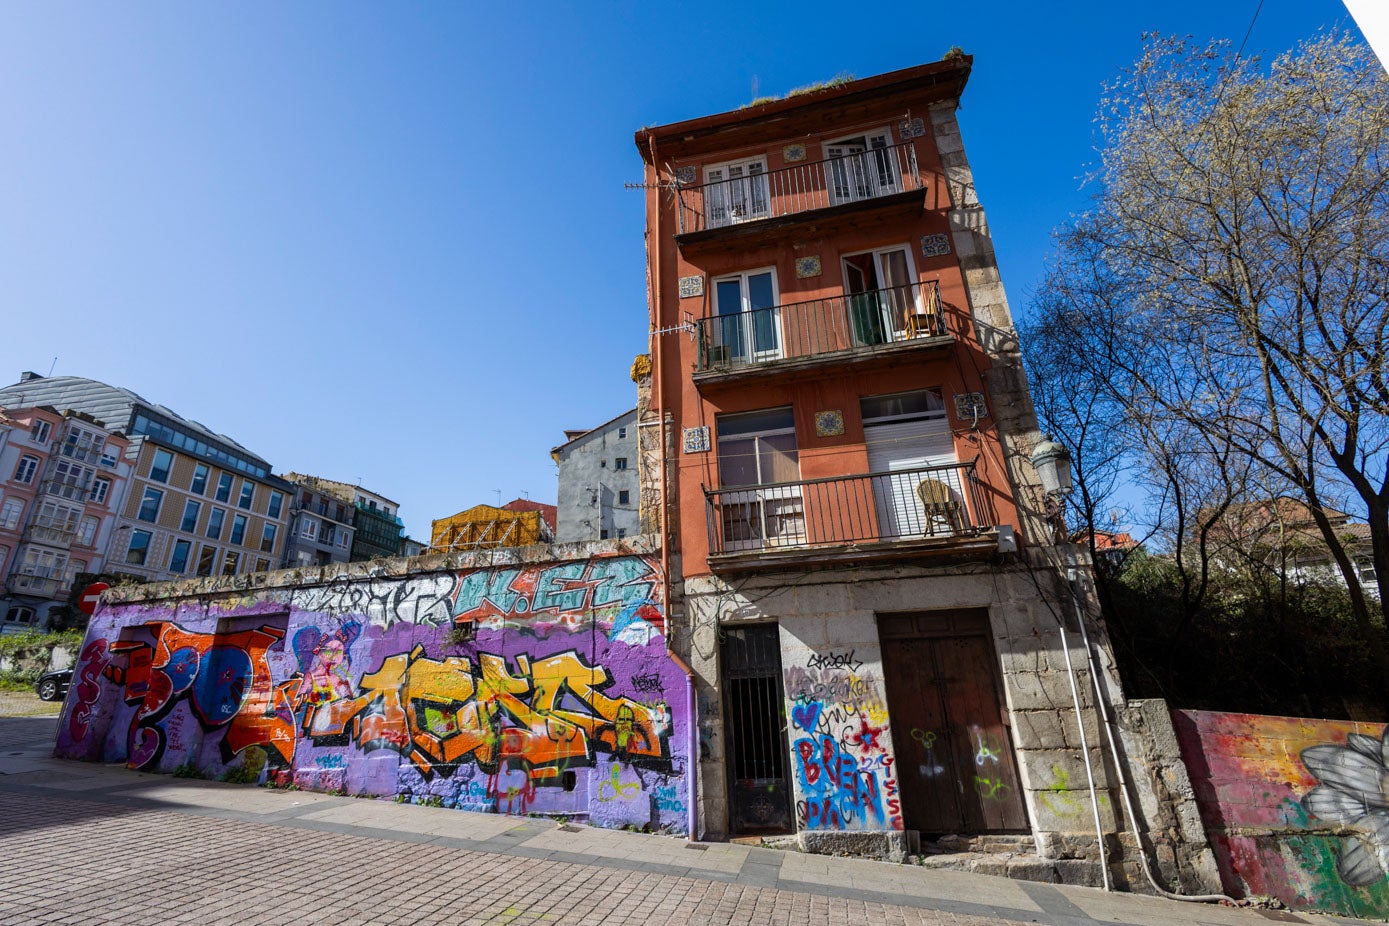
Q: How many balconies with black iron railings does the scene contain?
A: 3